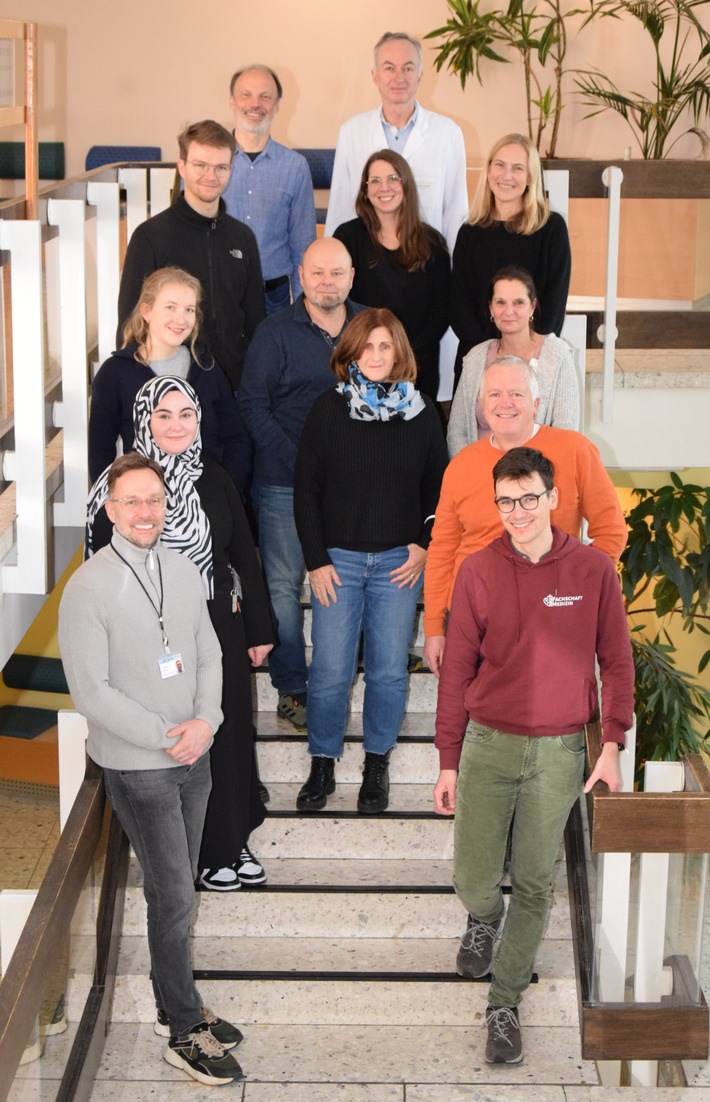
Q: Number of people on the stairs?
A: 13